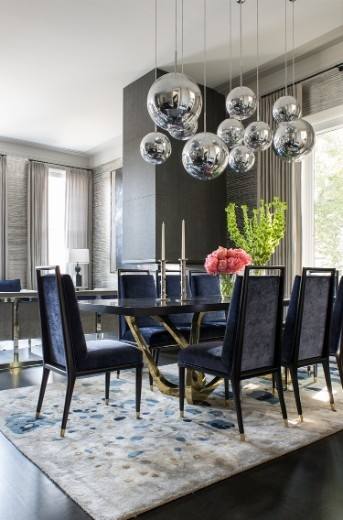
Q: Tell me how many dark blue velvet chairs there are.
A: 7